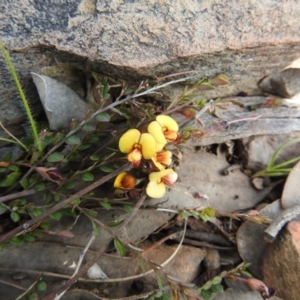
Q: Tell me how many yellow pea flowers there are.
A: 5